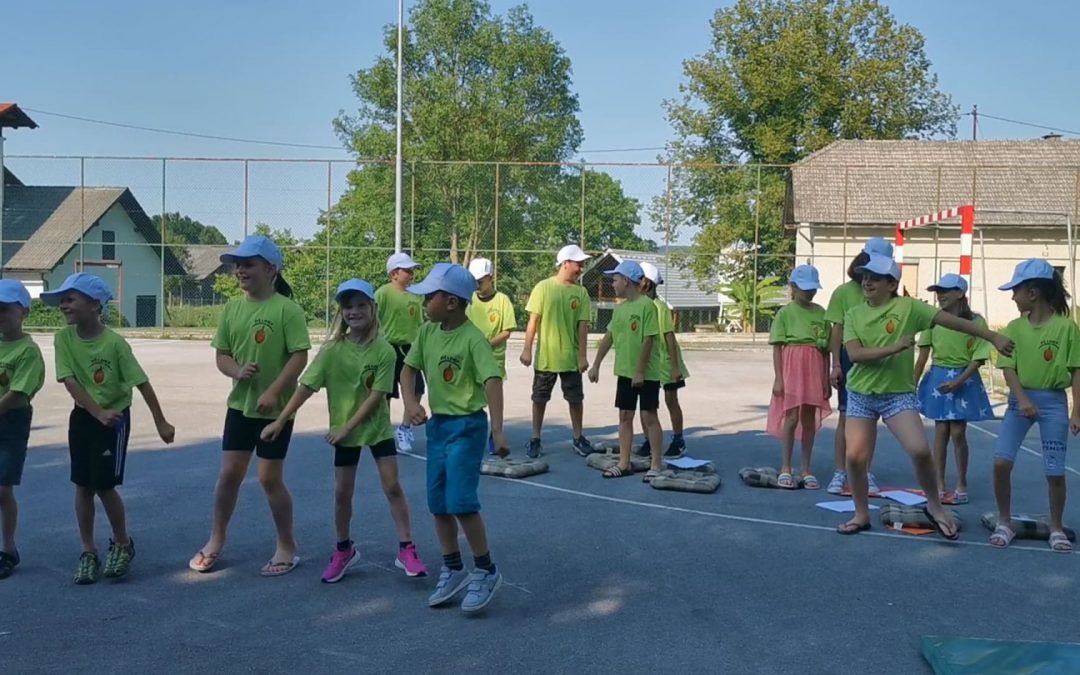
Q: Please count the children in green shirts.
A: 15